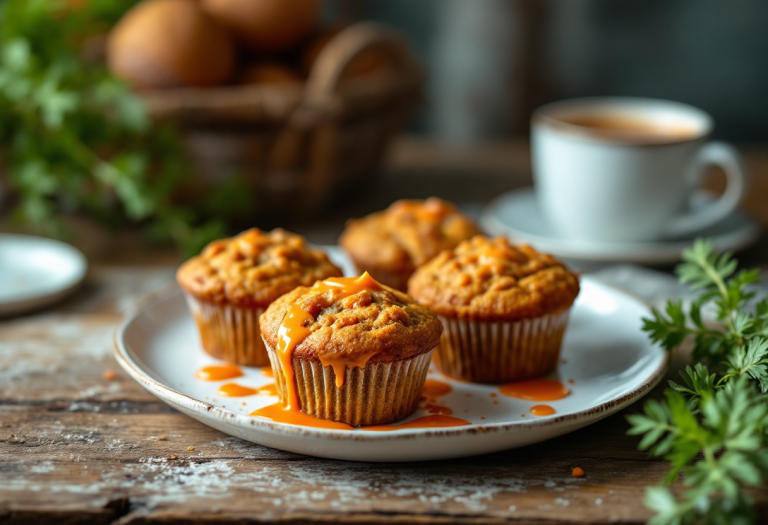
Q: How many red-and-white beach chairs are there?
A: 0